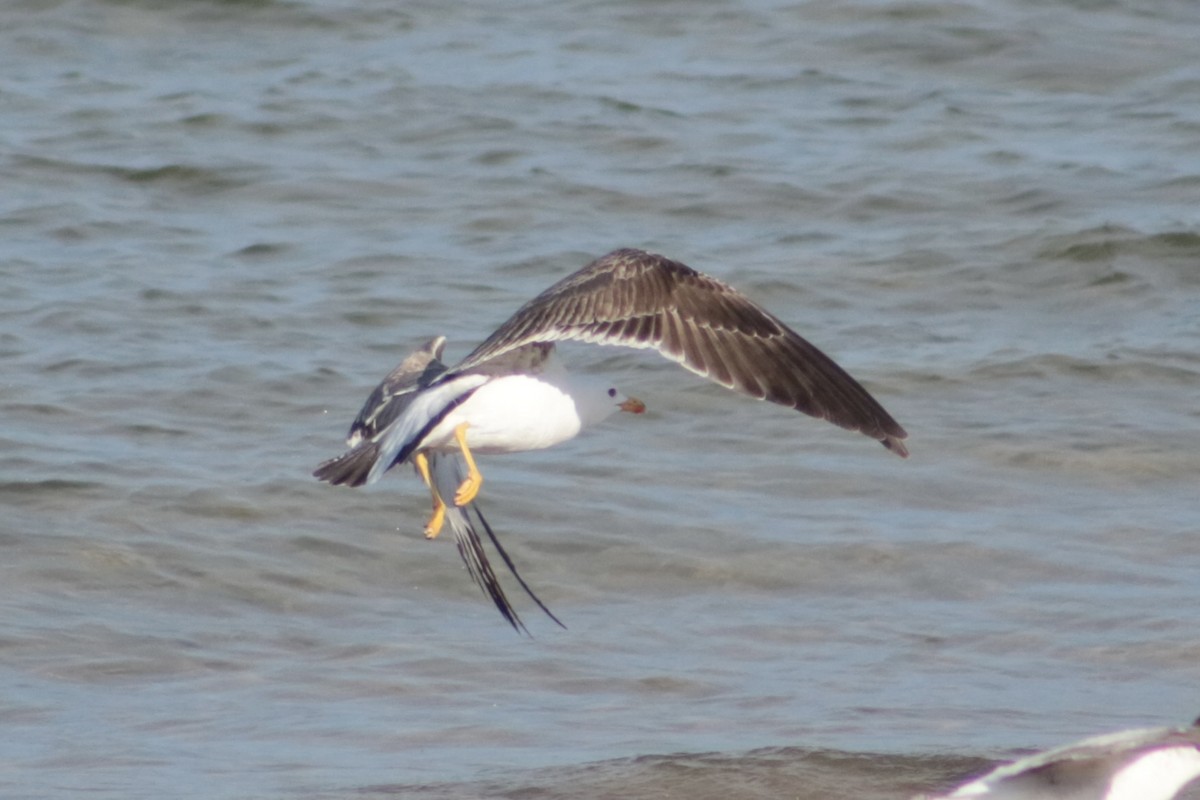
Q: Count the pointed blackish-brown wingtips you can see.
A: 2